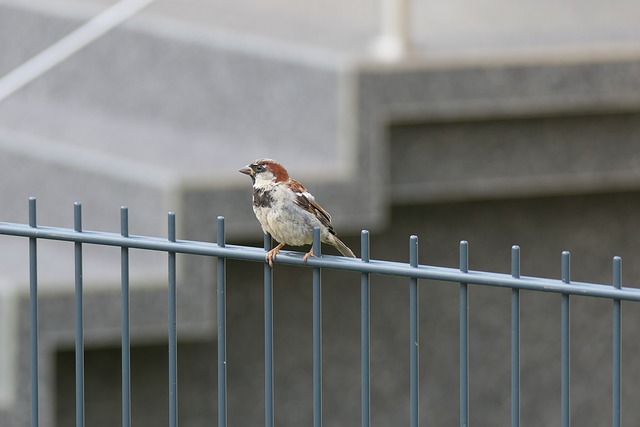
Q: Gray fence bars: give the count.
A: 13